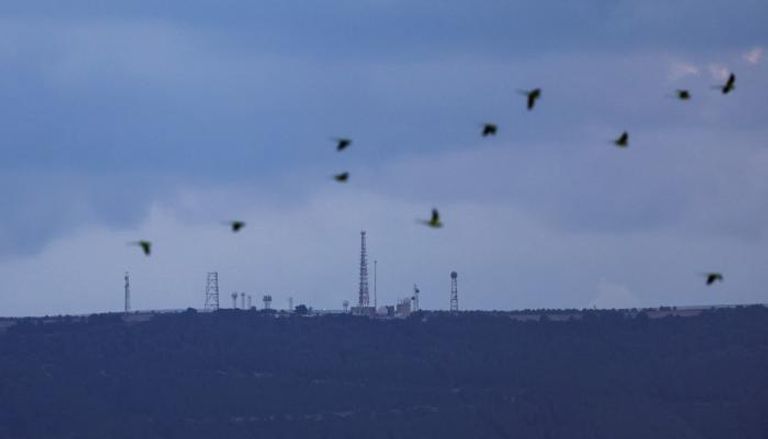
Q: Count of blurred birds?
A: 11